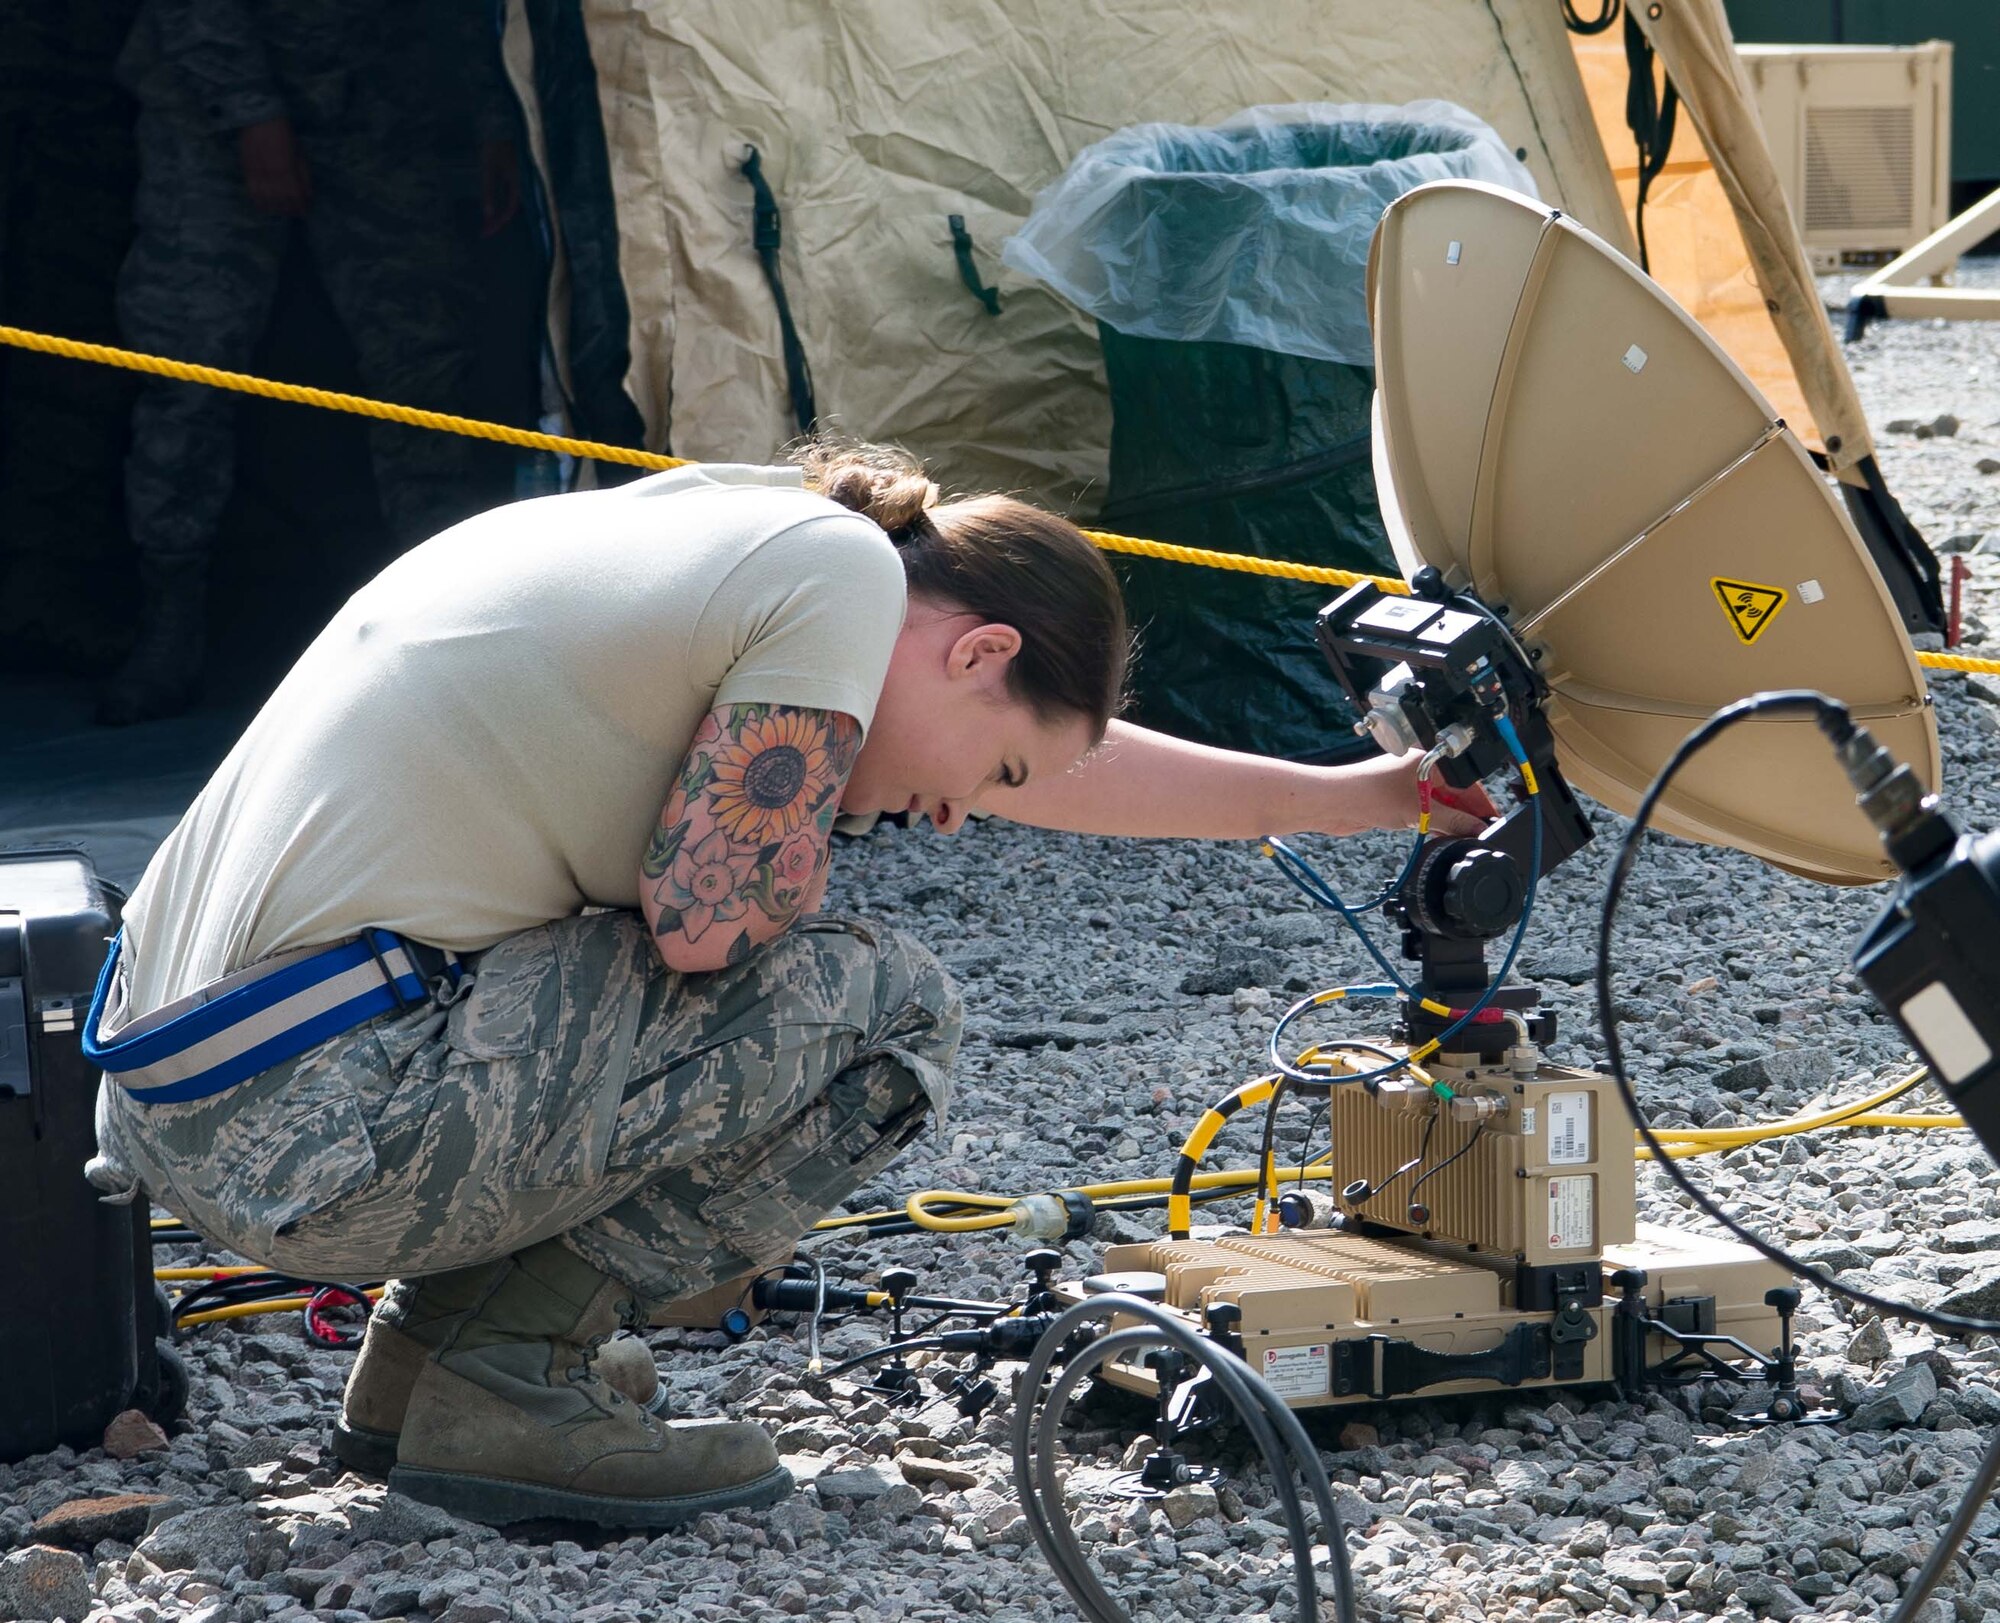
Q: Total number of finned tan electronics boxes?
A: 2